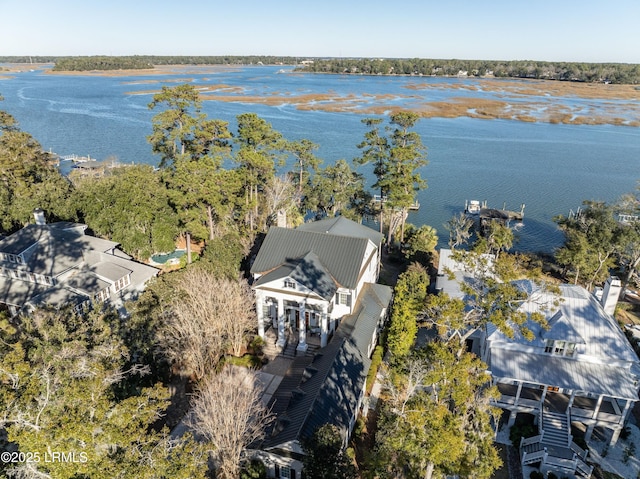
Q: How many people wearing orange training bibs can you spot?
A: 0